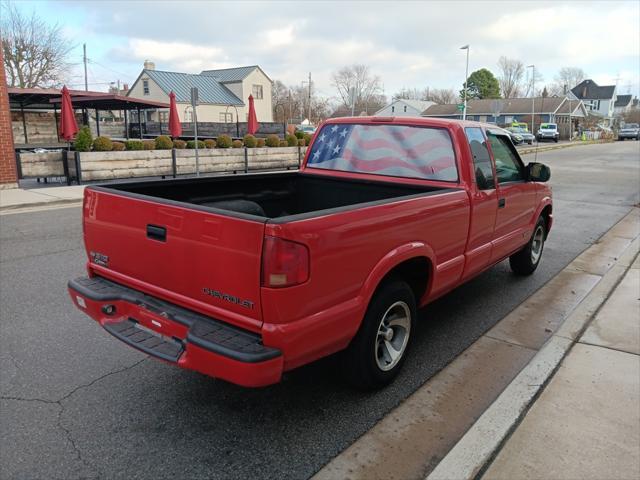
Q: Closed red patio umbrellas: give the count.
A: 3